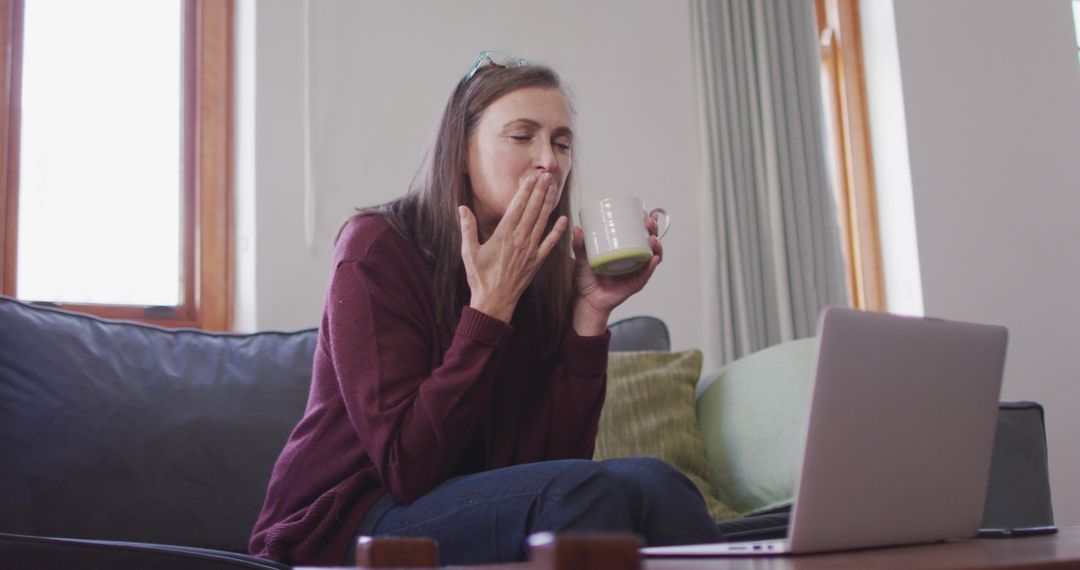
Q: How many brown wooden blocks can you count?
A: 2